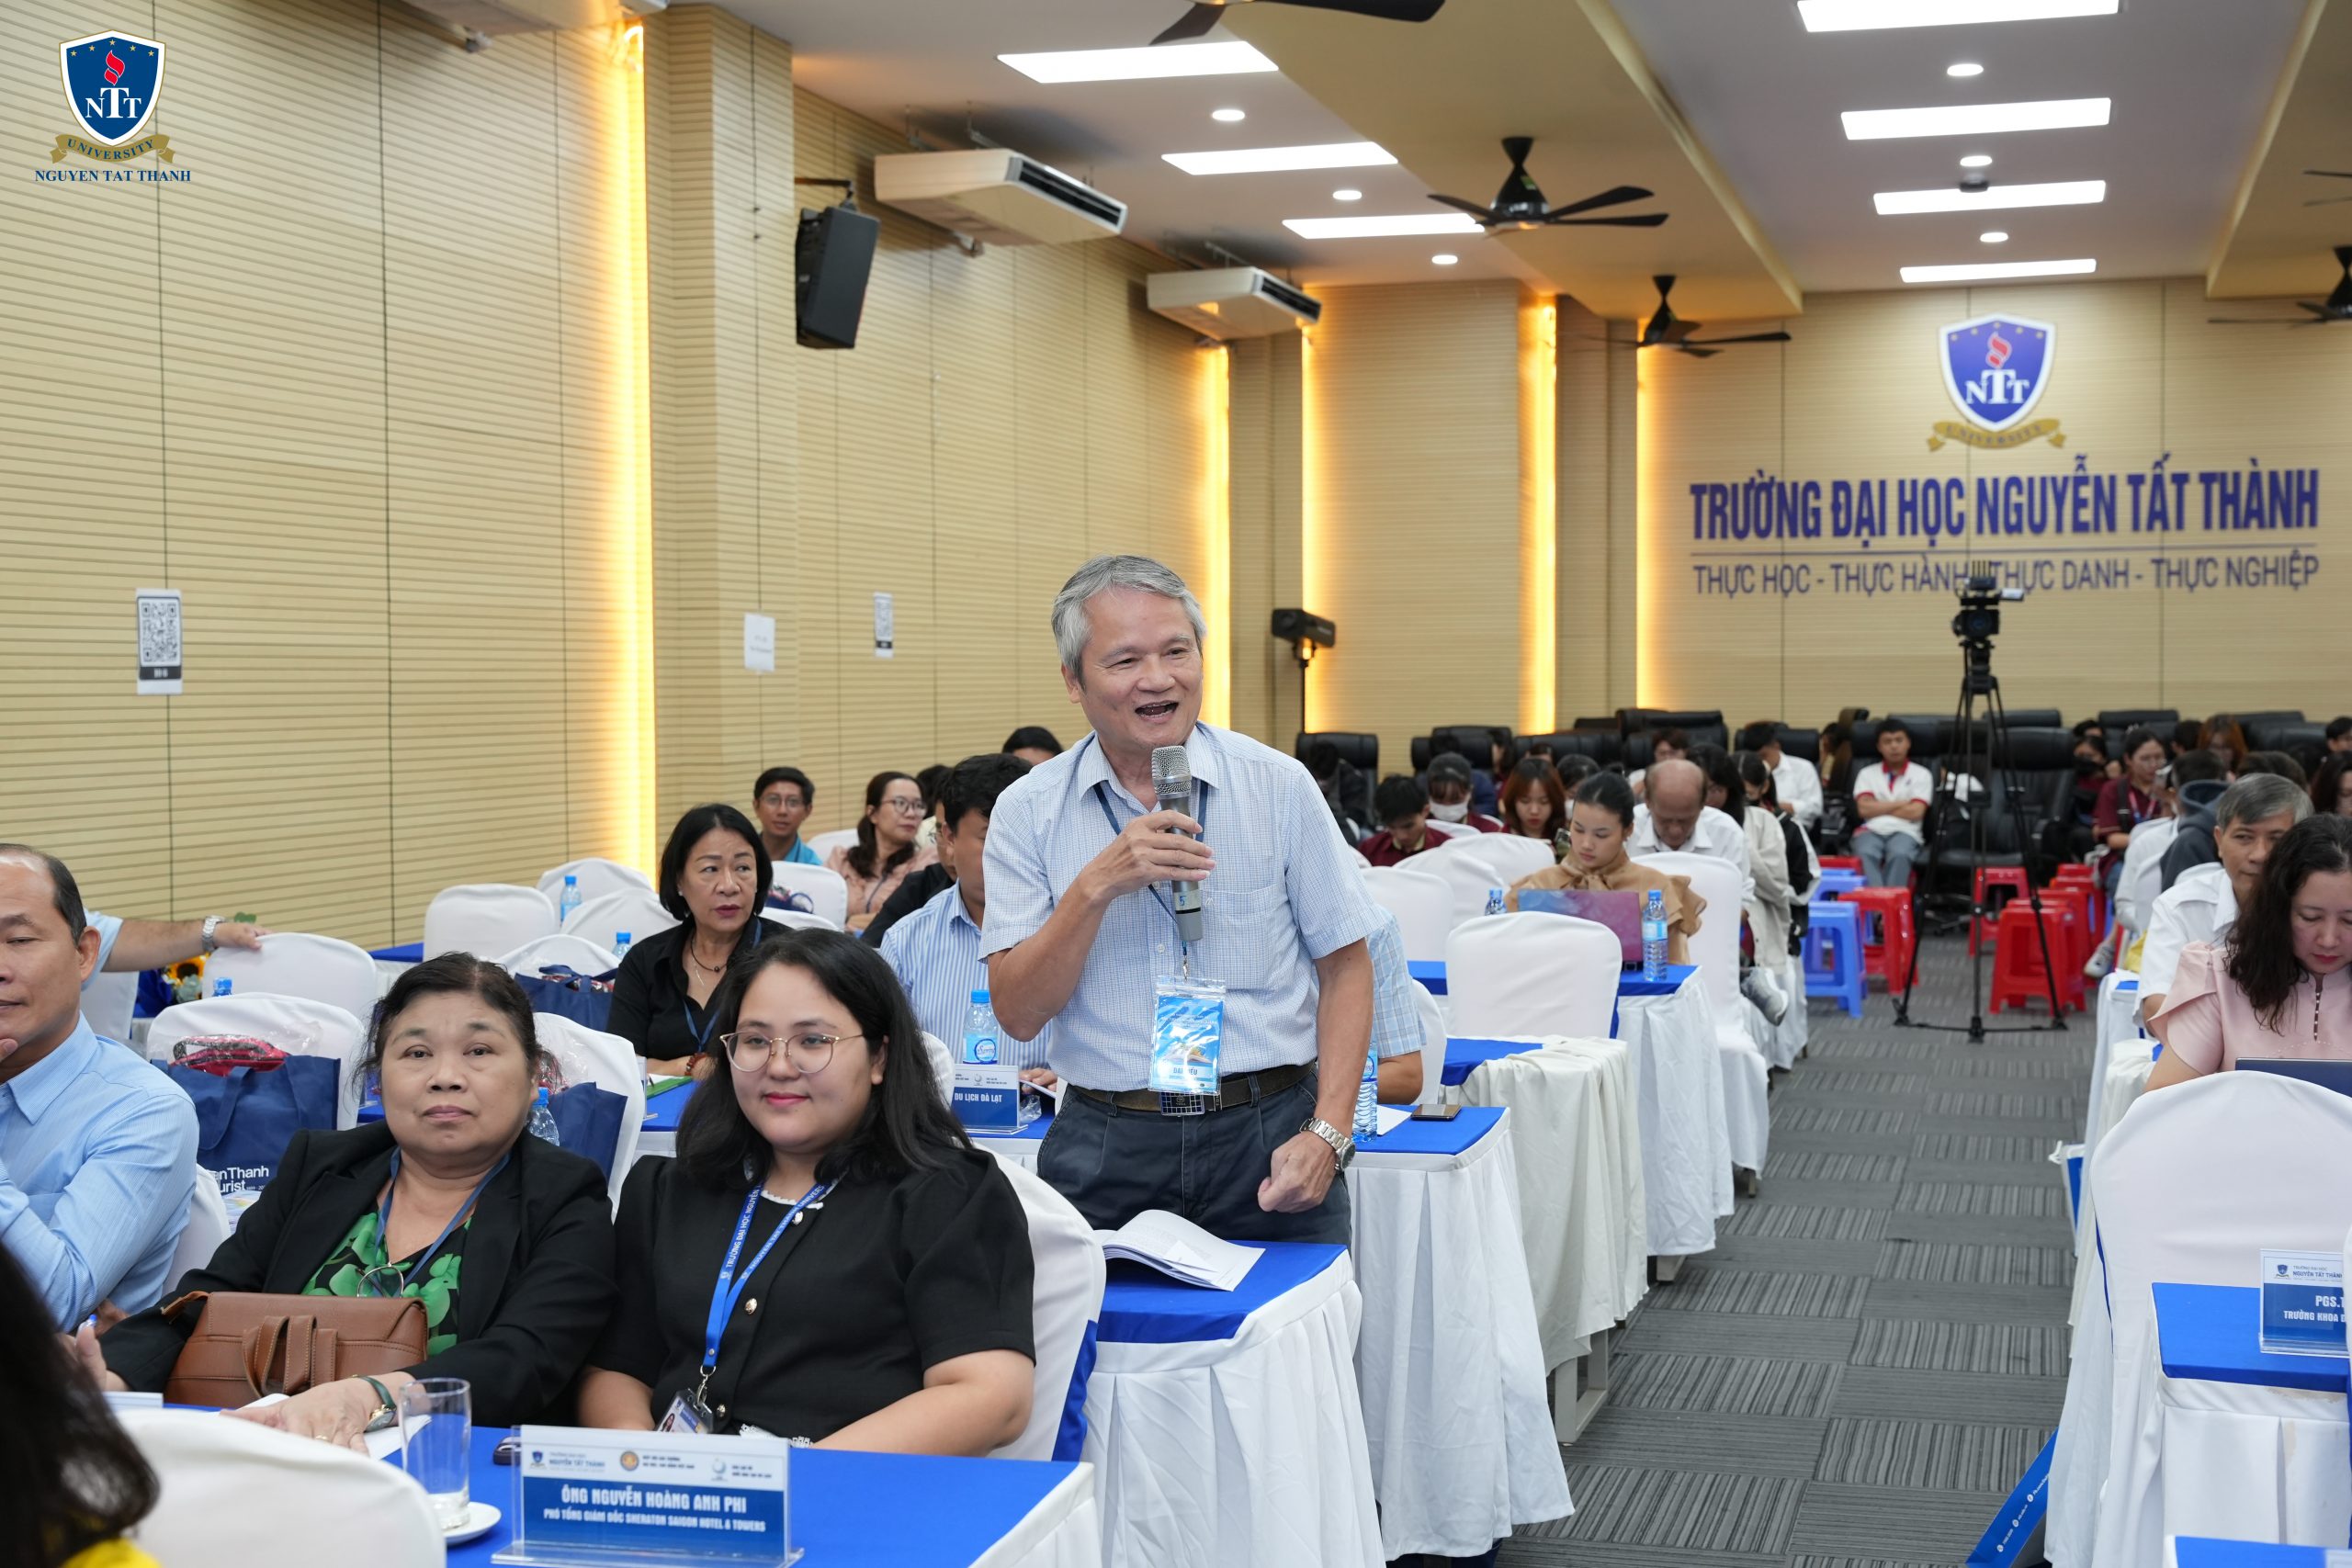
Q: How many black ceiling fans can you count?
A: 5